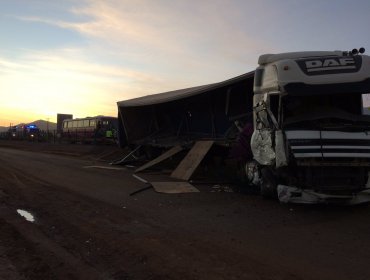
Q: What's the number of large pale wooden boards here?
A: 3